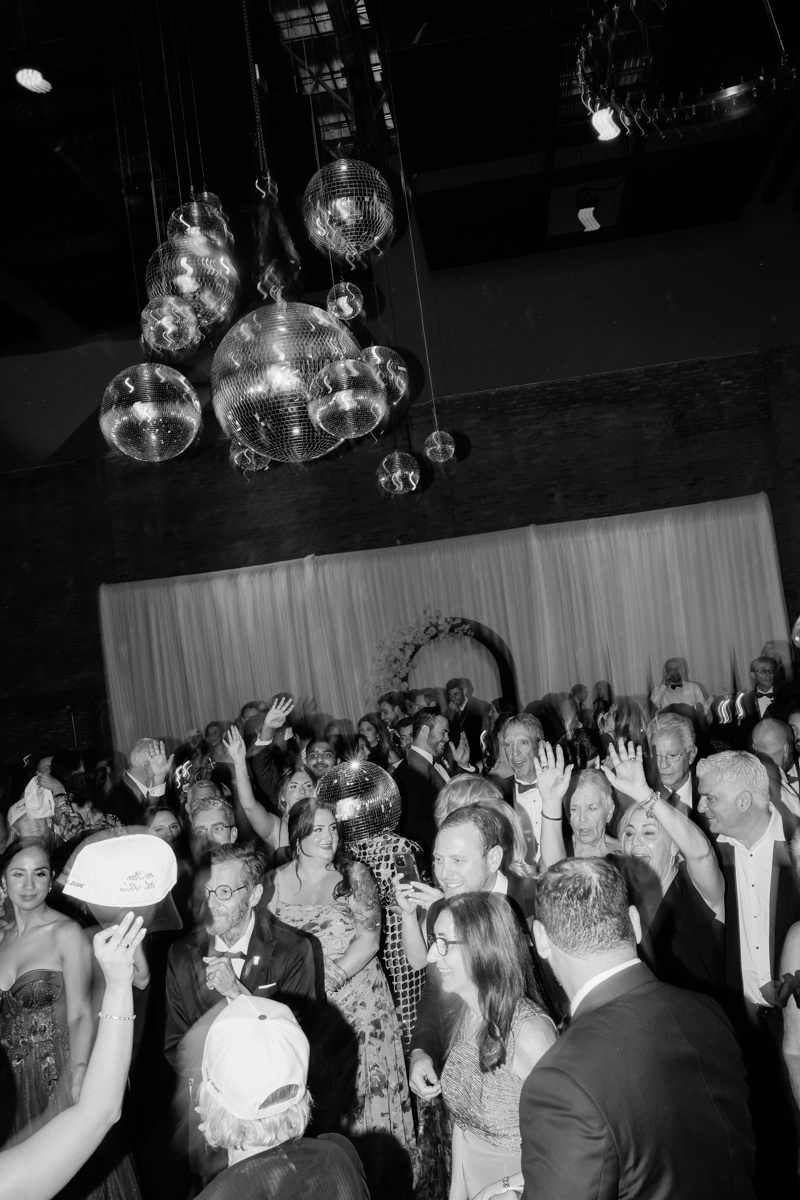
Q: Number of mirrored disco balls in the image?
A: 14